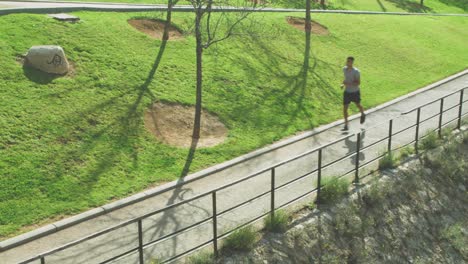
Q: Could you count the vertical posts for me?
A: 10